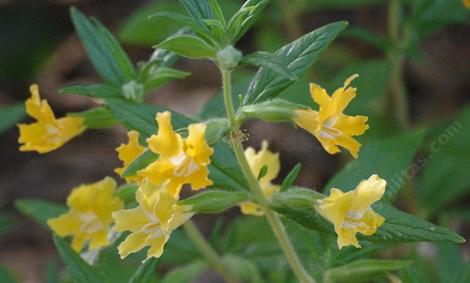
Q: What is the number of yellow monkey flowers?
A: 8